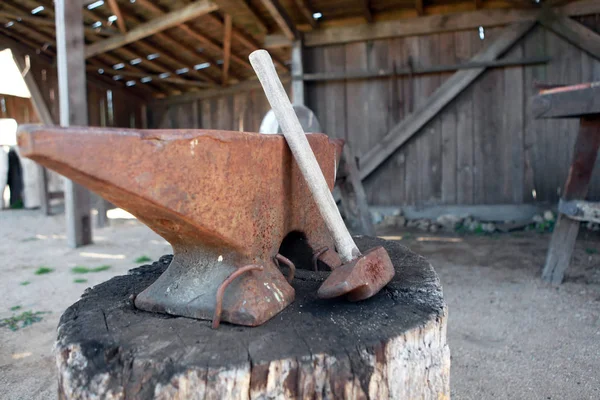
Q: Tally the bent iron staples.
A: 3